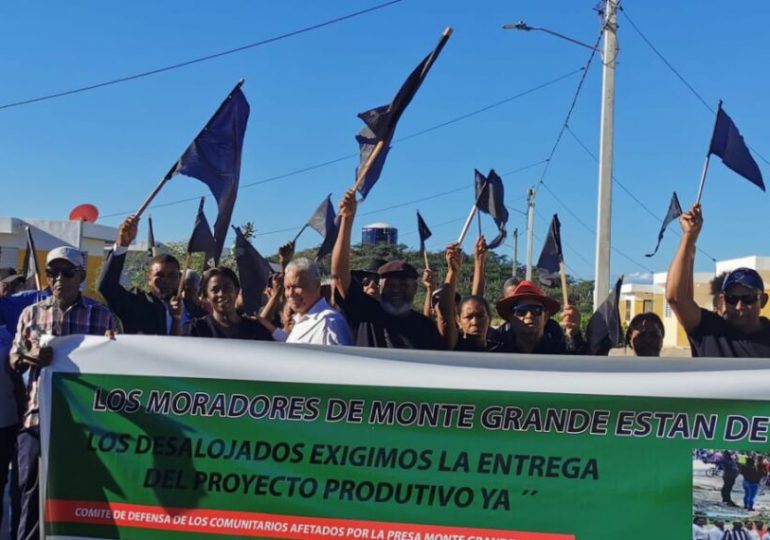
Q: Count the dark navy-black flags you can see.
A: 14